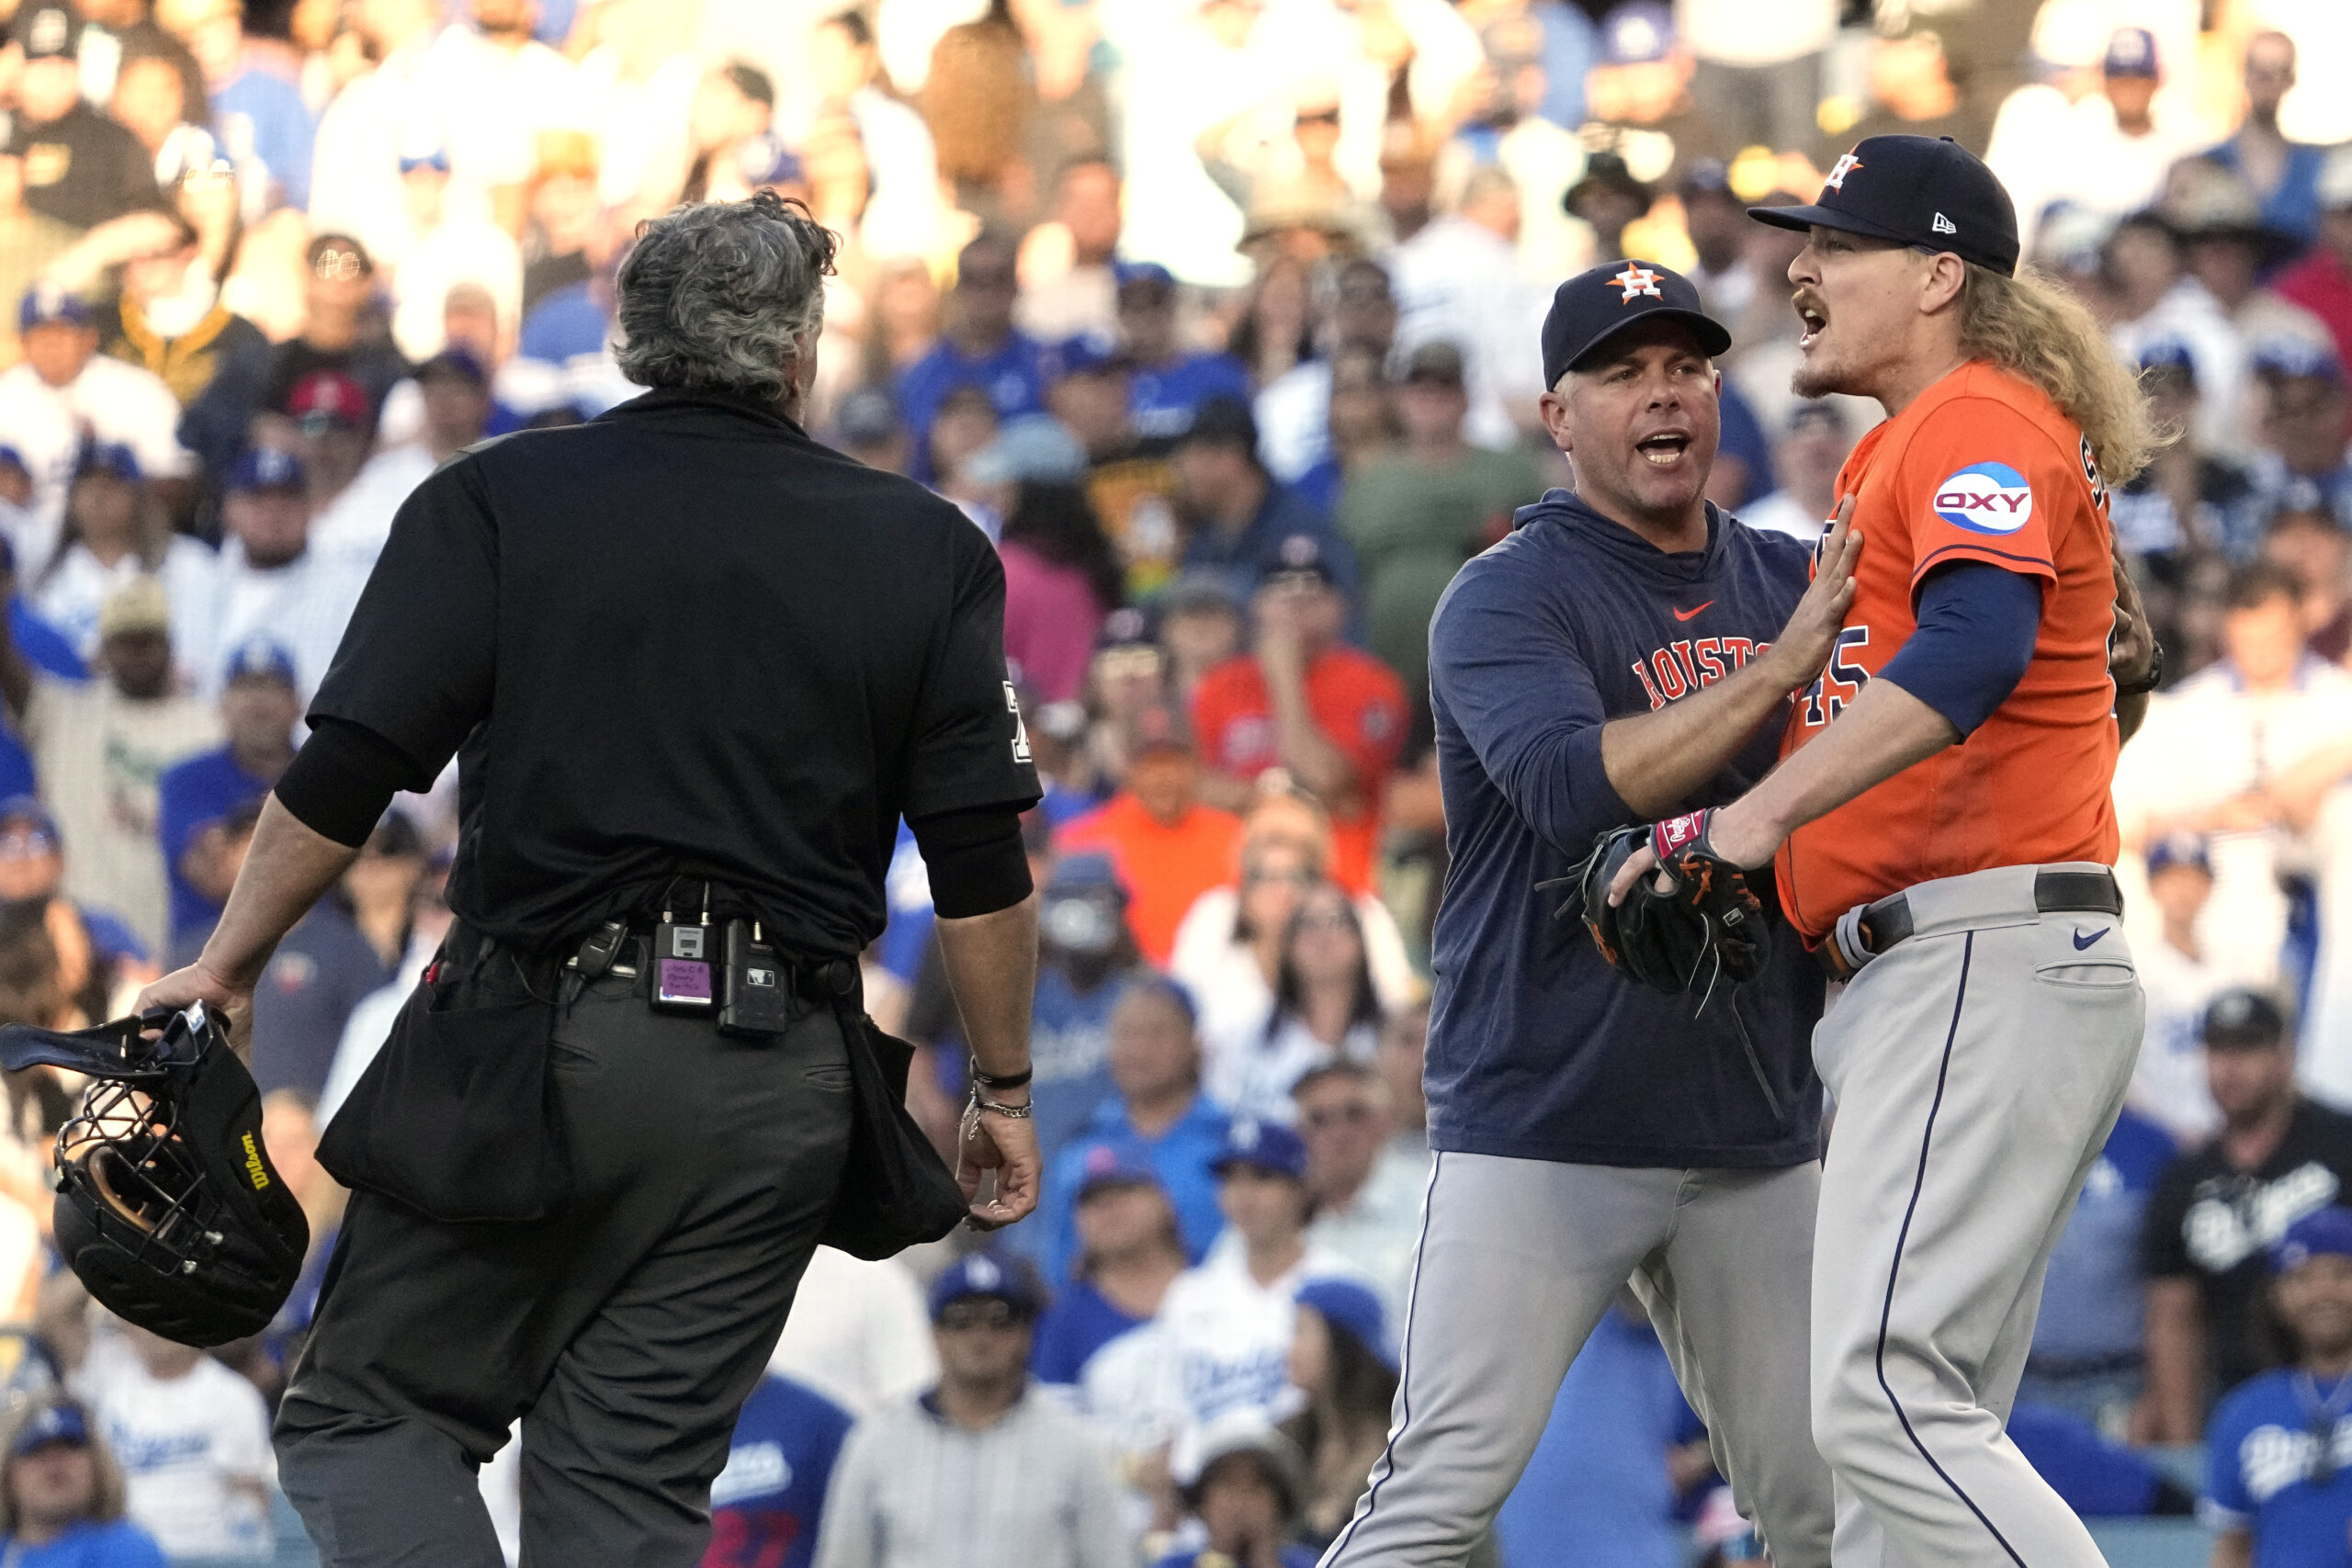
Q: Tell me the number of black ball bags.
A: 2